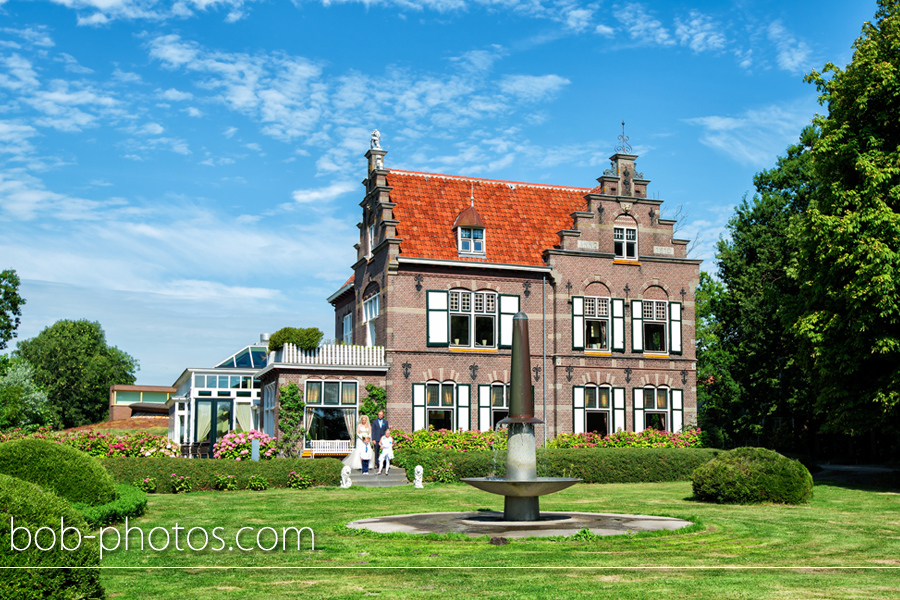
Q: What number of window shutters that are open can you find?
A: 14